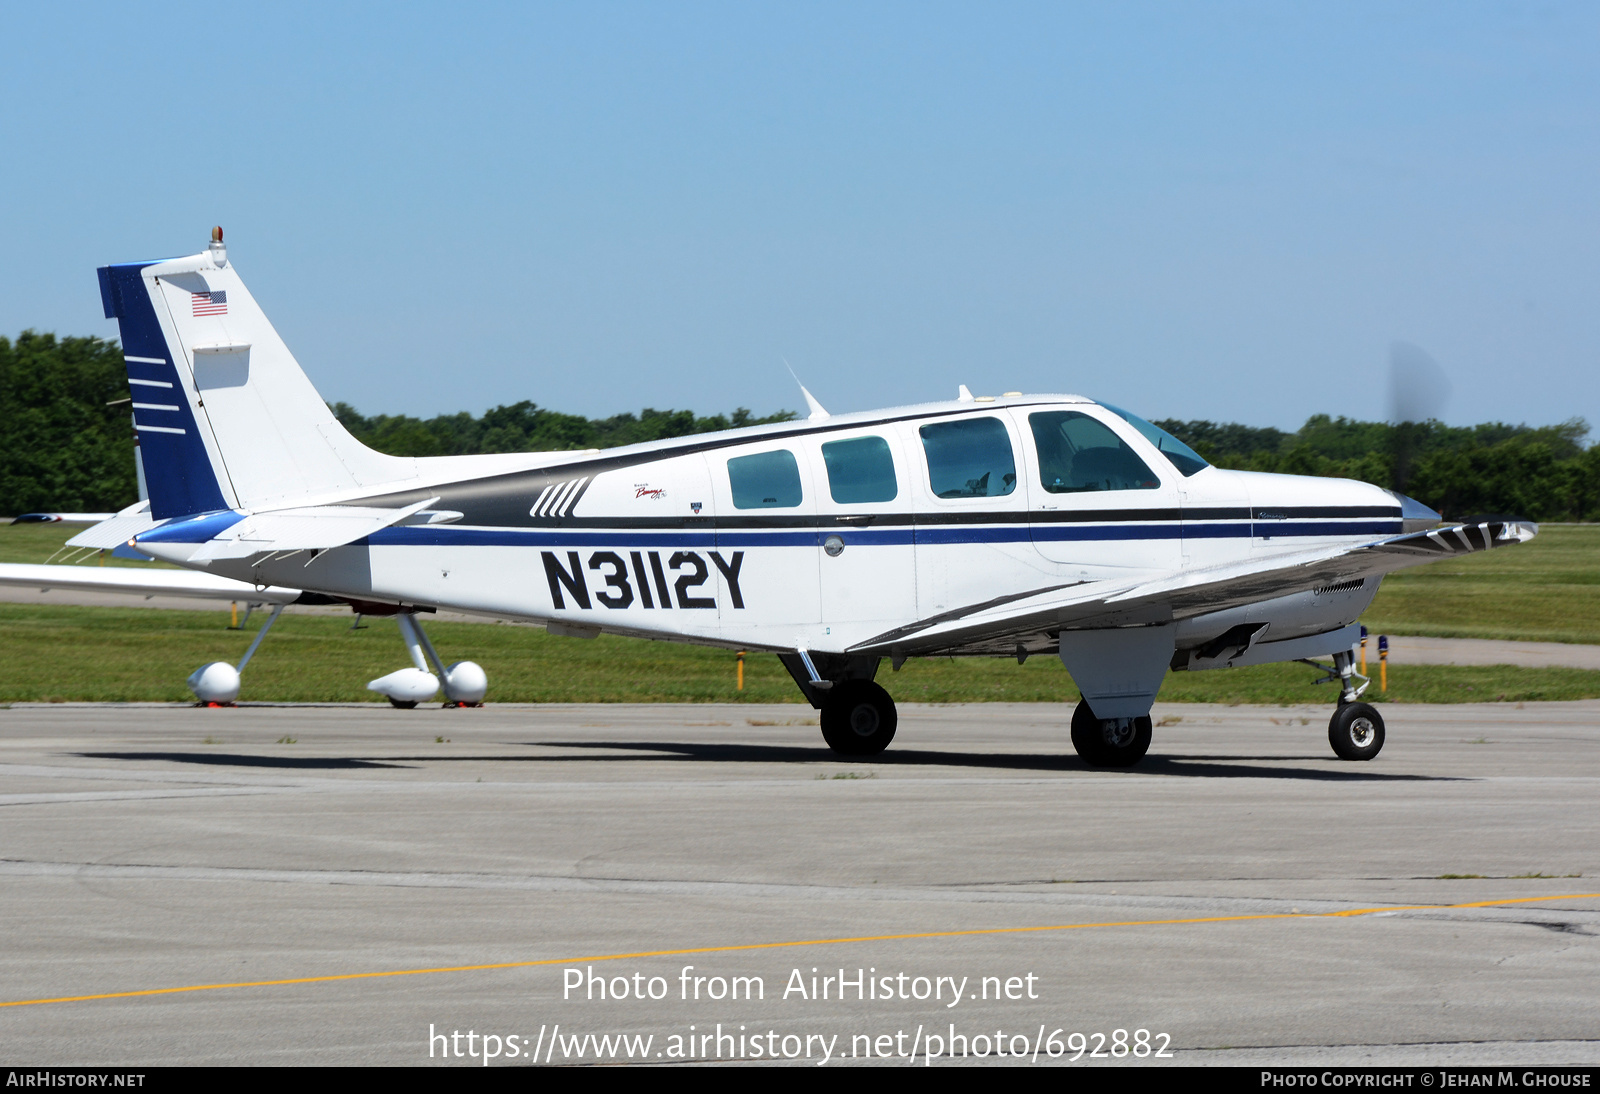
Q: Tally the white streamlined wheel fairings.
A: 3